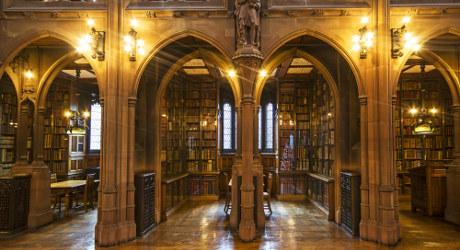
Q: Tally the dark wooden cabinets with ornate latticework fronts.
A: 3